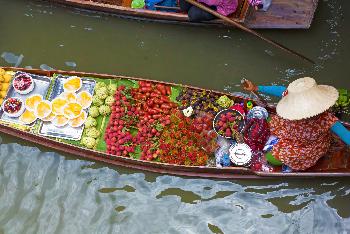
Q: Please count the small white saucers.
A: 11